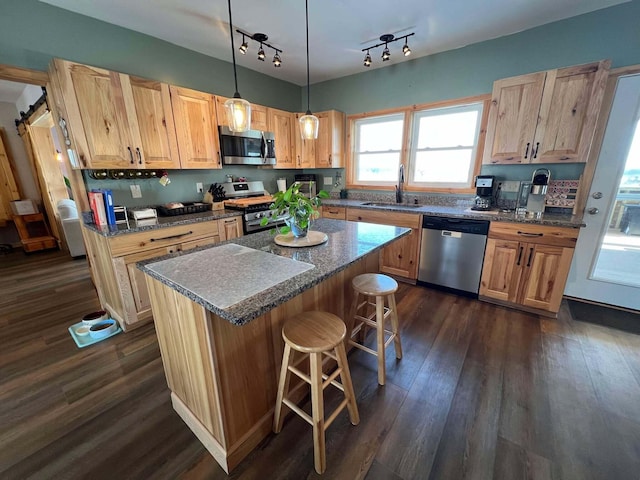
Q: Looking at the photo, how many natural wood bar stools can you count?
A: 2